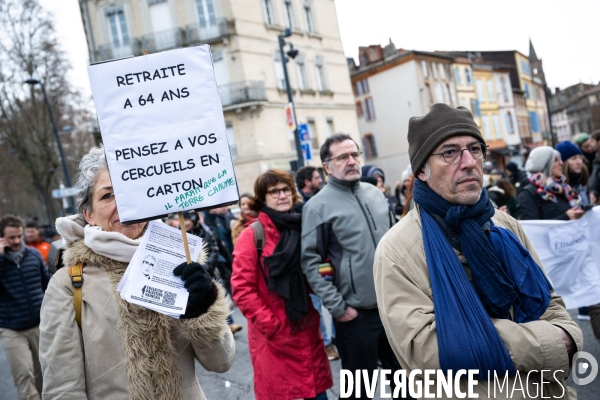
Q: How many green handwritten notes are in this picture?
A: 1